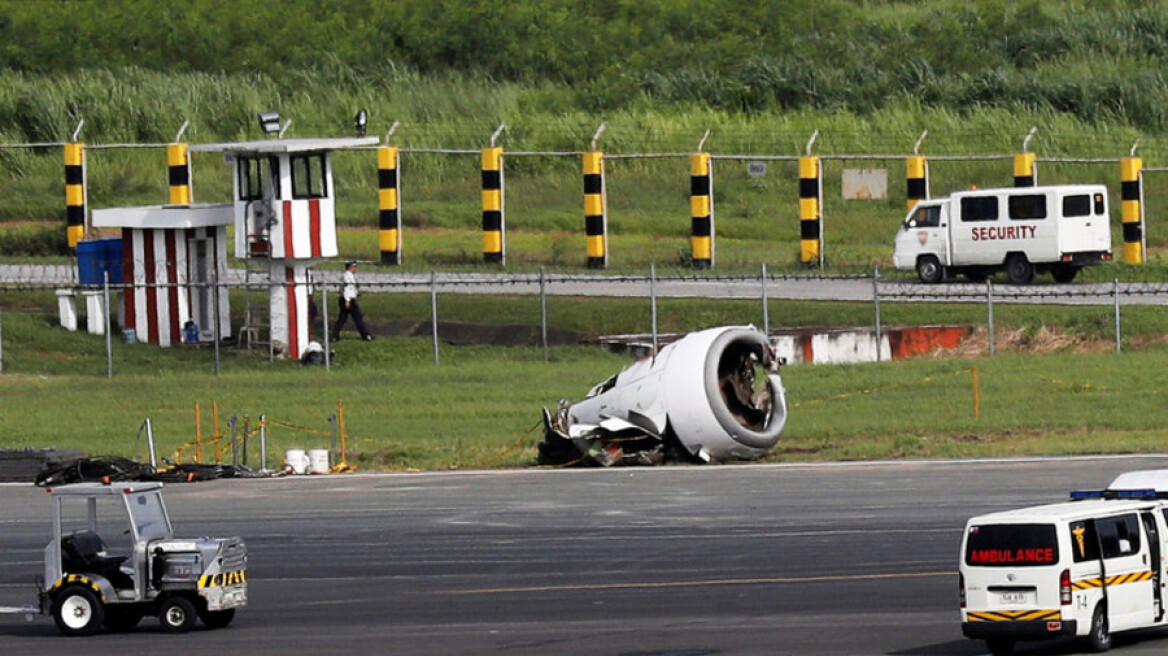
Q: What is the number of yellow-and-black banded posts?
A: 10